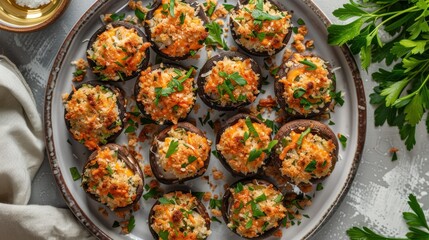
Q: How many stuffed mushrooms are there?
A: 13